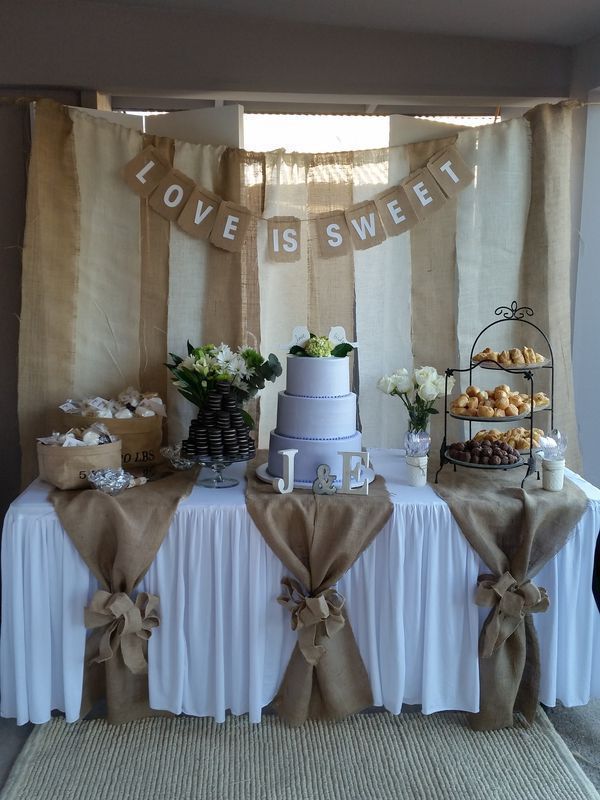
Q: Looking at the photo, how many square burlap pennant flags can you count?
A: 10